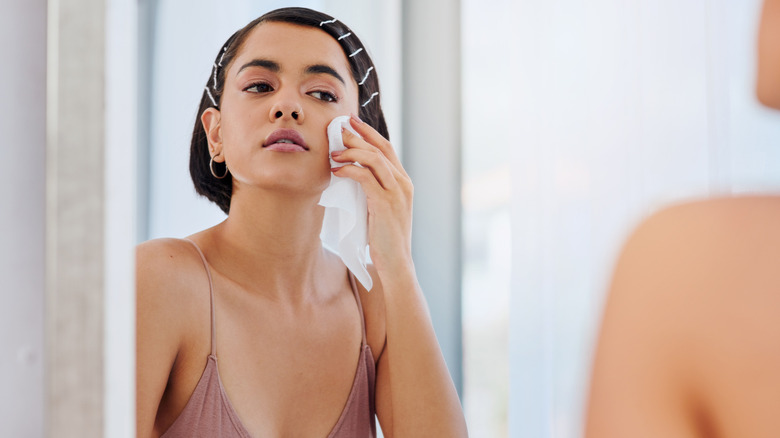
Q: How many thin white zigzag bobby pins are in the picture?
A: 8